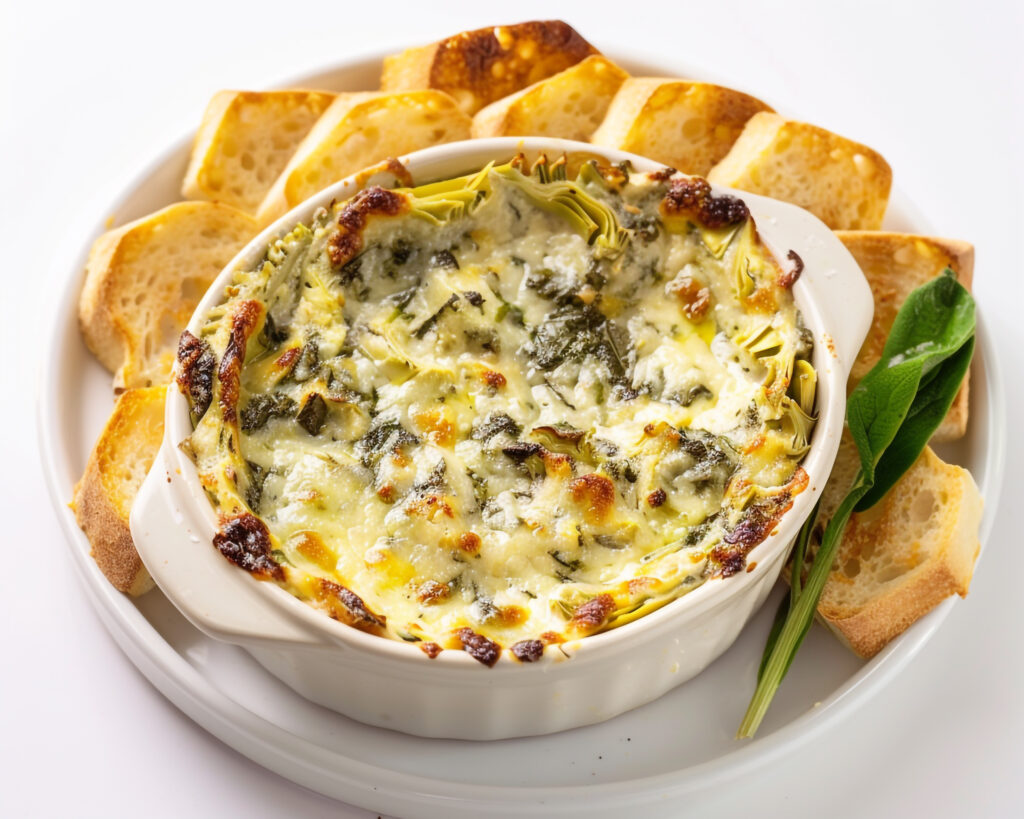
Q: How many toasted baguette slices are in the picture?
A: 10